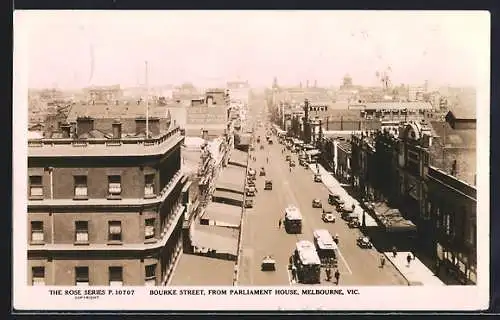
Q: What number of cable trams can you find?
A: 3